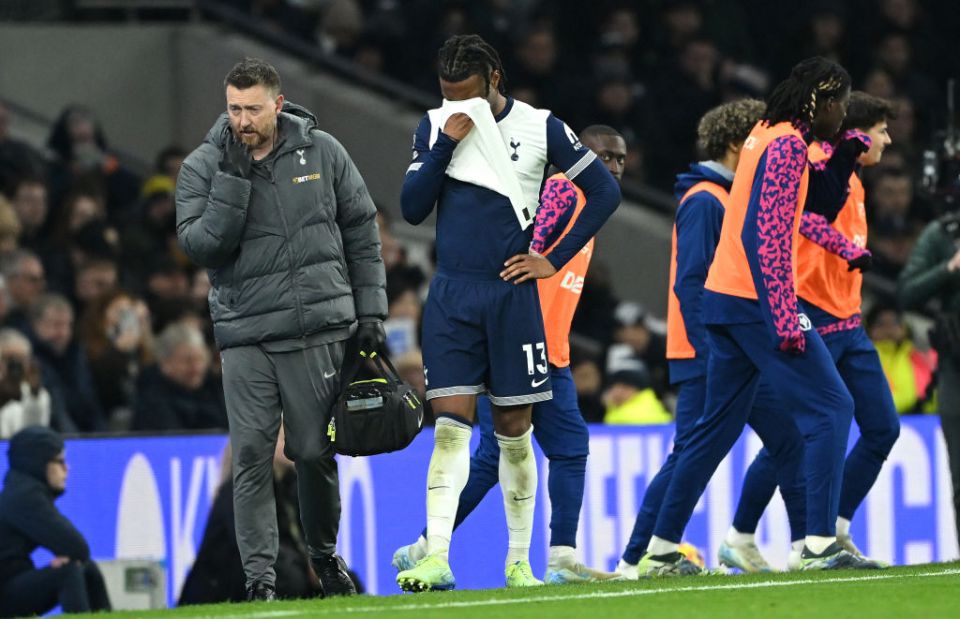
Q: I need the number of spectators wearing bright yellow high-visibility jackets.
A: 2